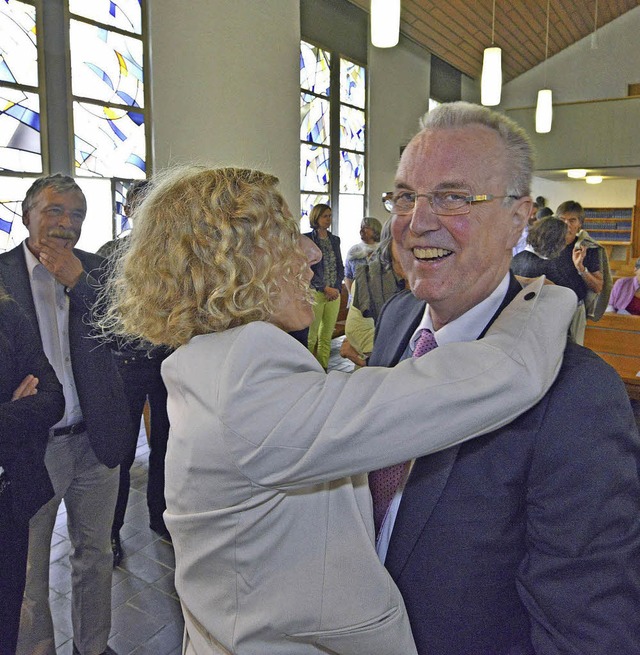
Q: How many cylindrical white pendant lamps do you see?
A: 3